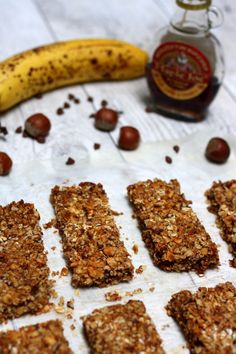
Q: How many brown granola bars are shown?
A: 7